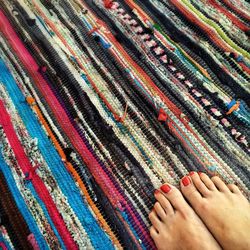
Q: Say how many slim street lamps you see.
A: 0